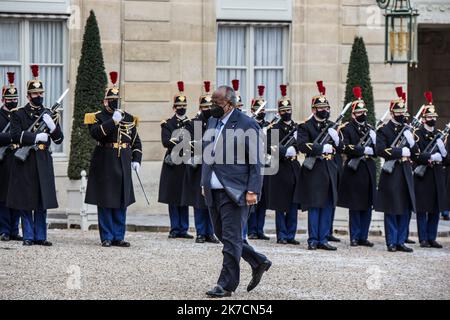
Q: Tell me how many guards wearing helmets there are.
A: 12